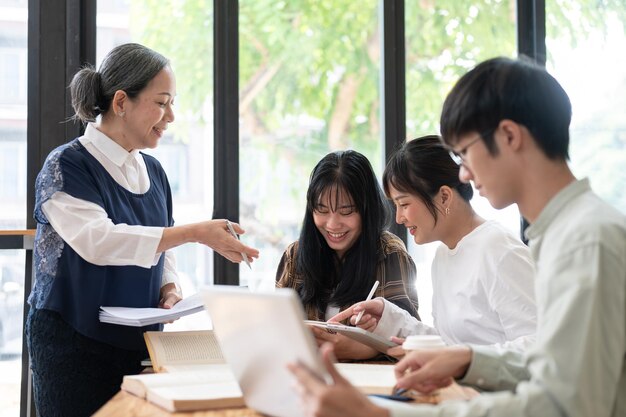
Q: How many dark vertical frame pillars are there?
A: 4